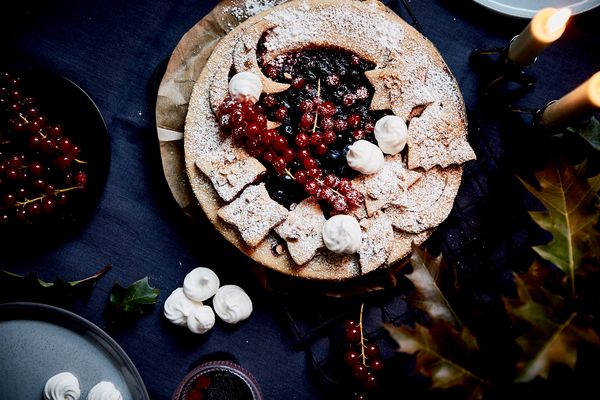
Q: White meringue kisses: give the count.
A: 10